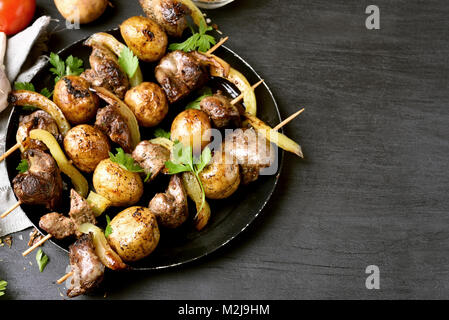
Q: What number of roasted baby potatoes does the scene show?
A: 8